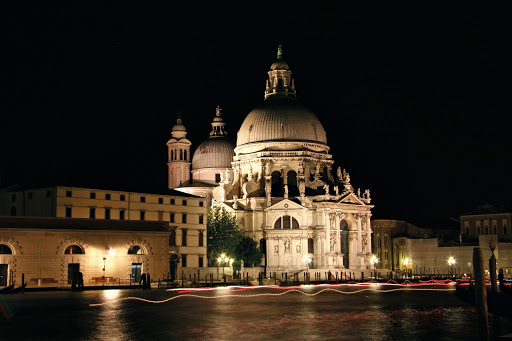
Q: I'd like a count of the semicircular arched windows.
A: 4